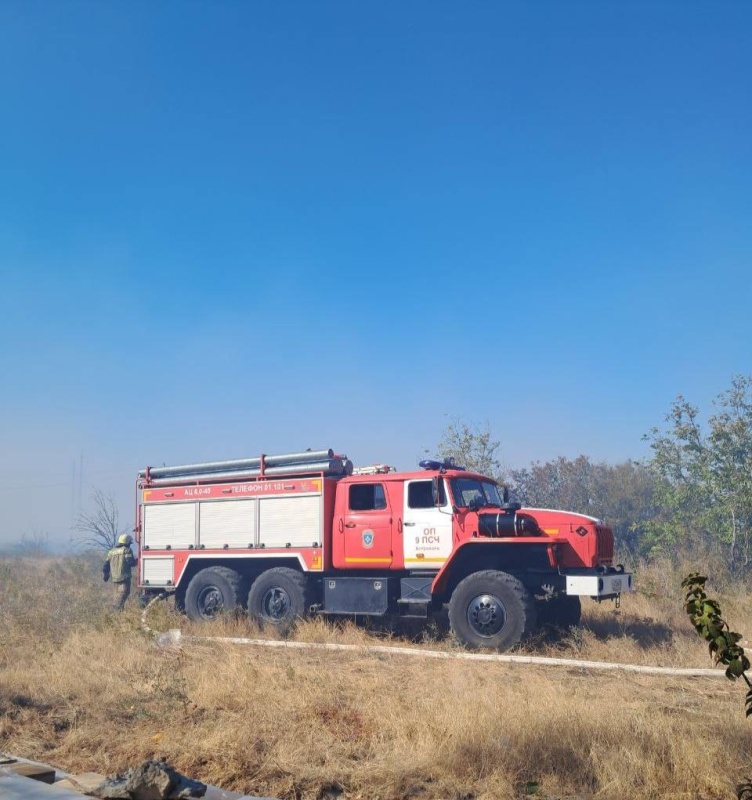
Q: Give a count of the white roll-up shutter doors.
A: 4